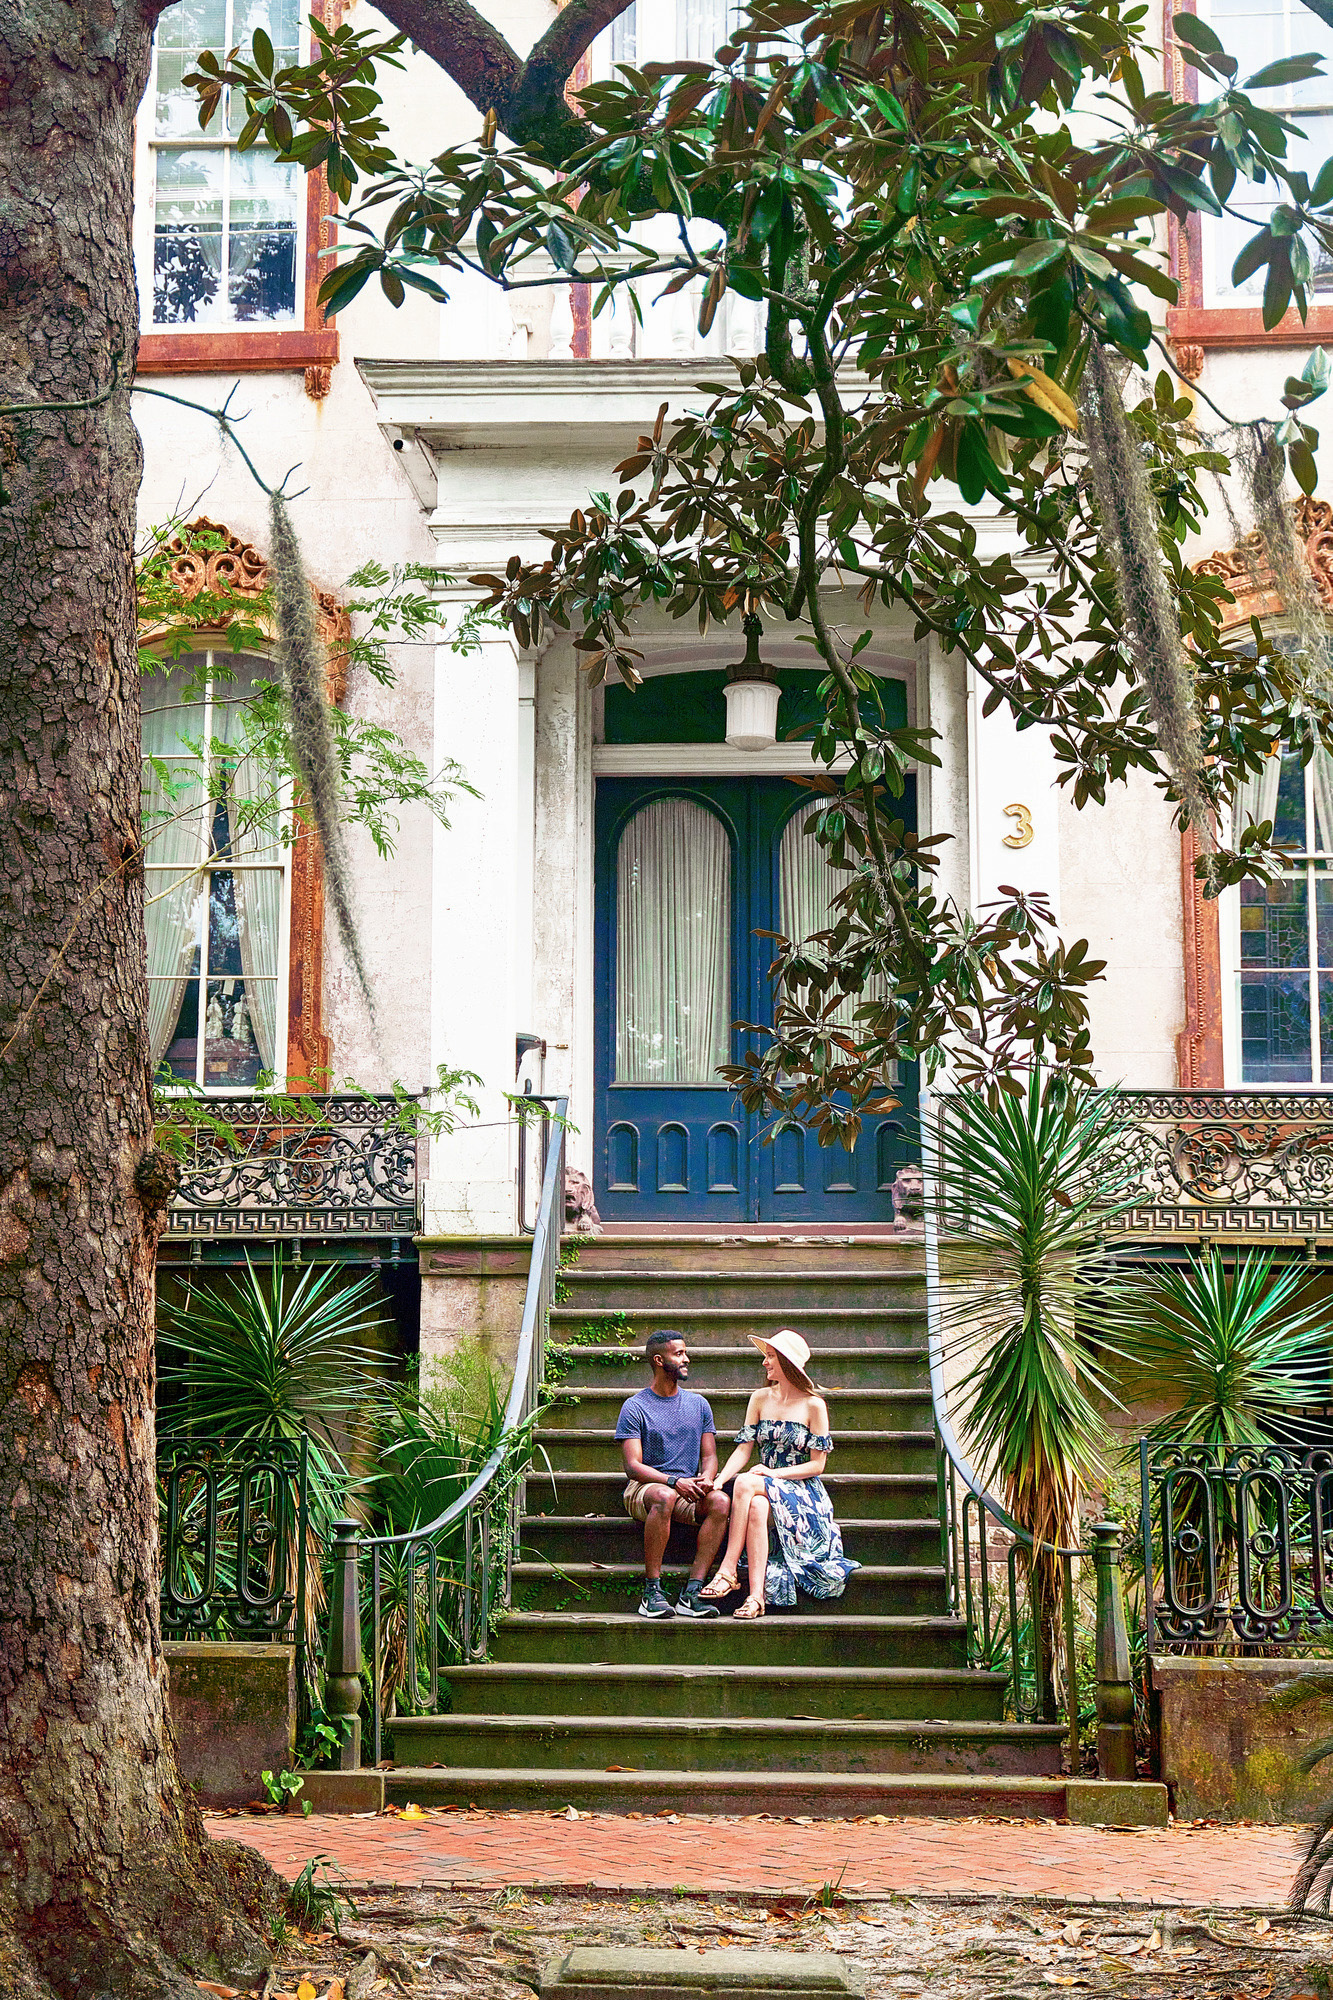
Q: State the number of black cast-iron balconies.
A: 2